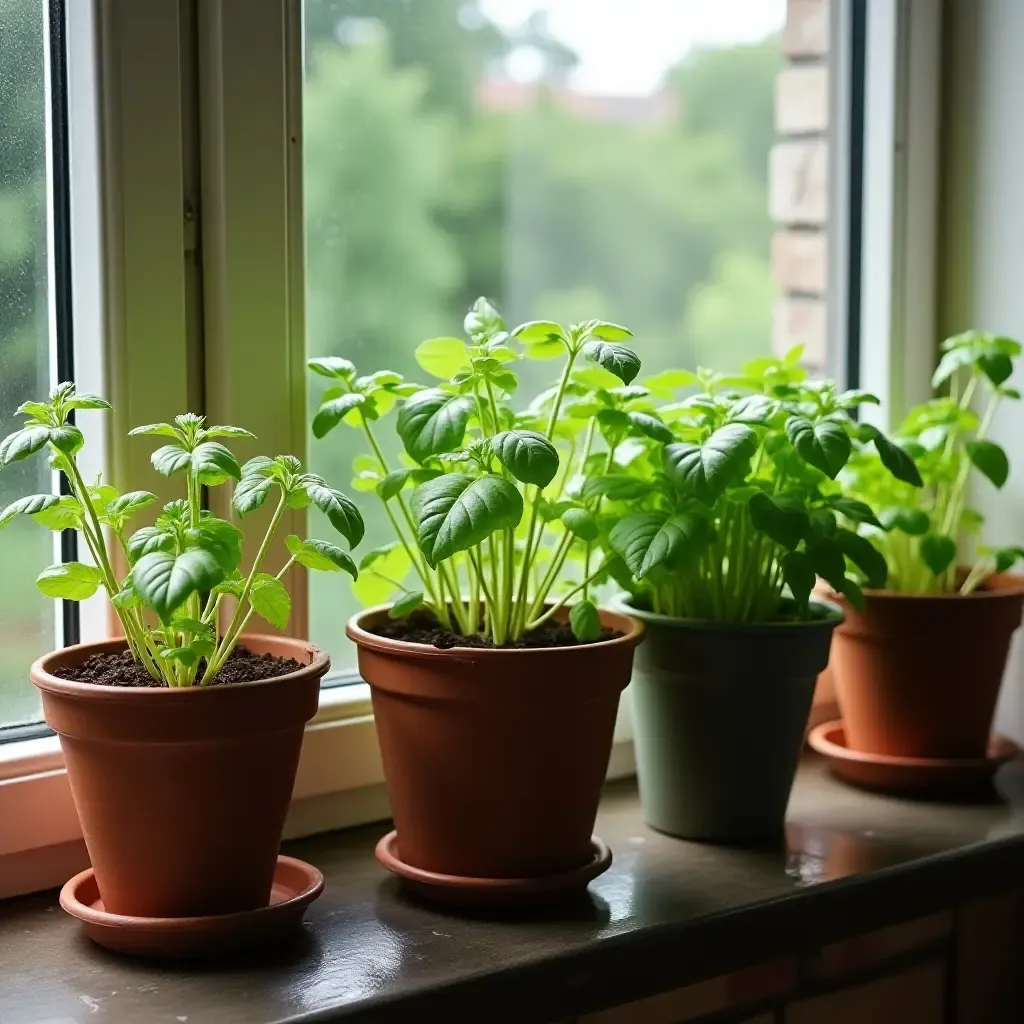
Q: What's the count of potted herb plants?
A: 4